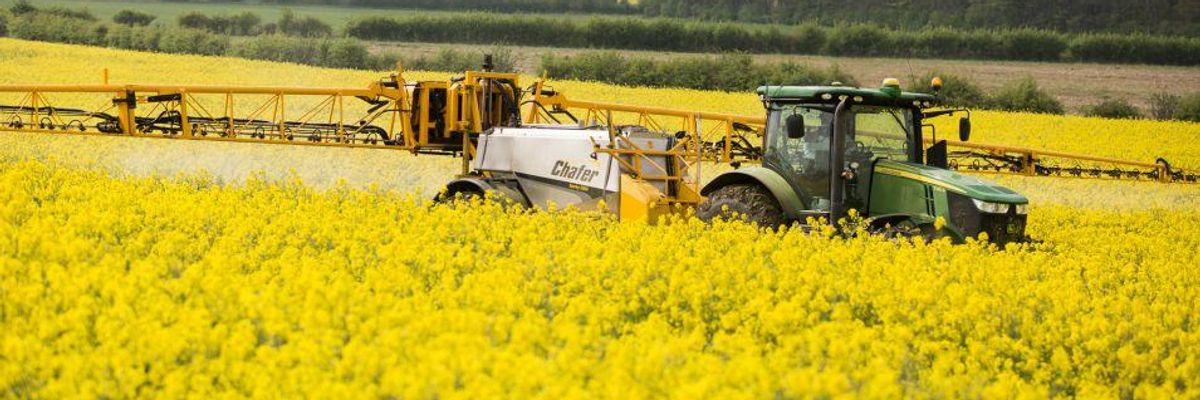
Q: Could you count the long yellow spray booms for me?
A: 2